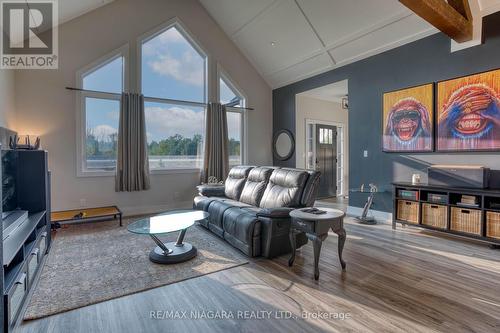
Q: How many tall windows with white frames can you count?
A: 3